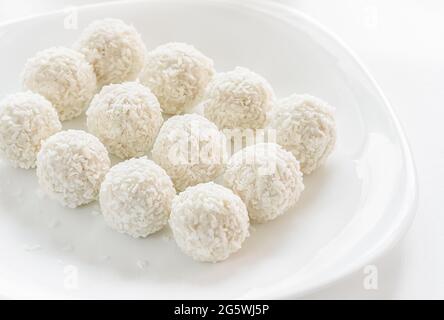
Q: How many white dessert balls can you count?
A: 12